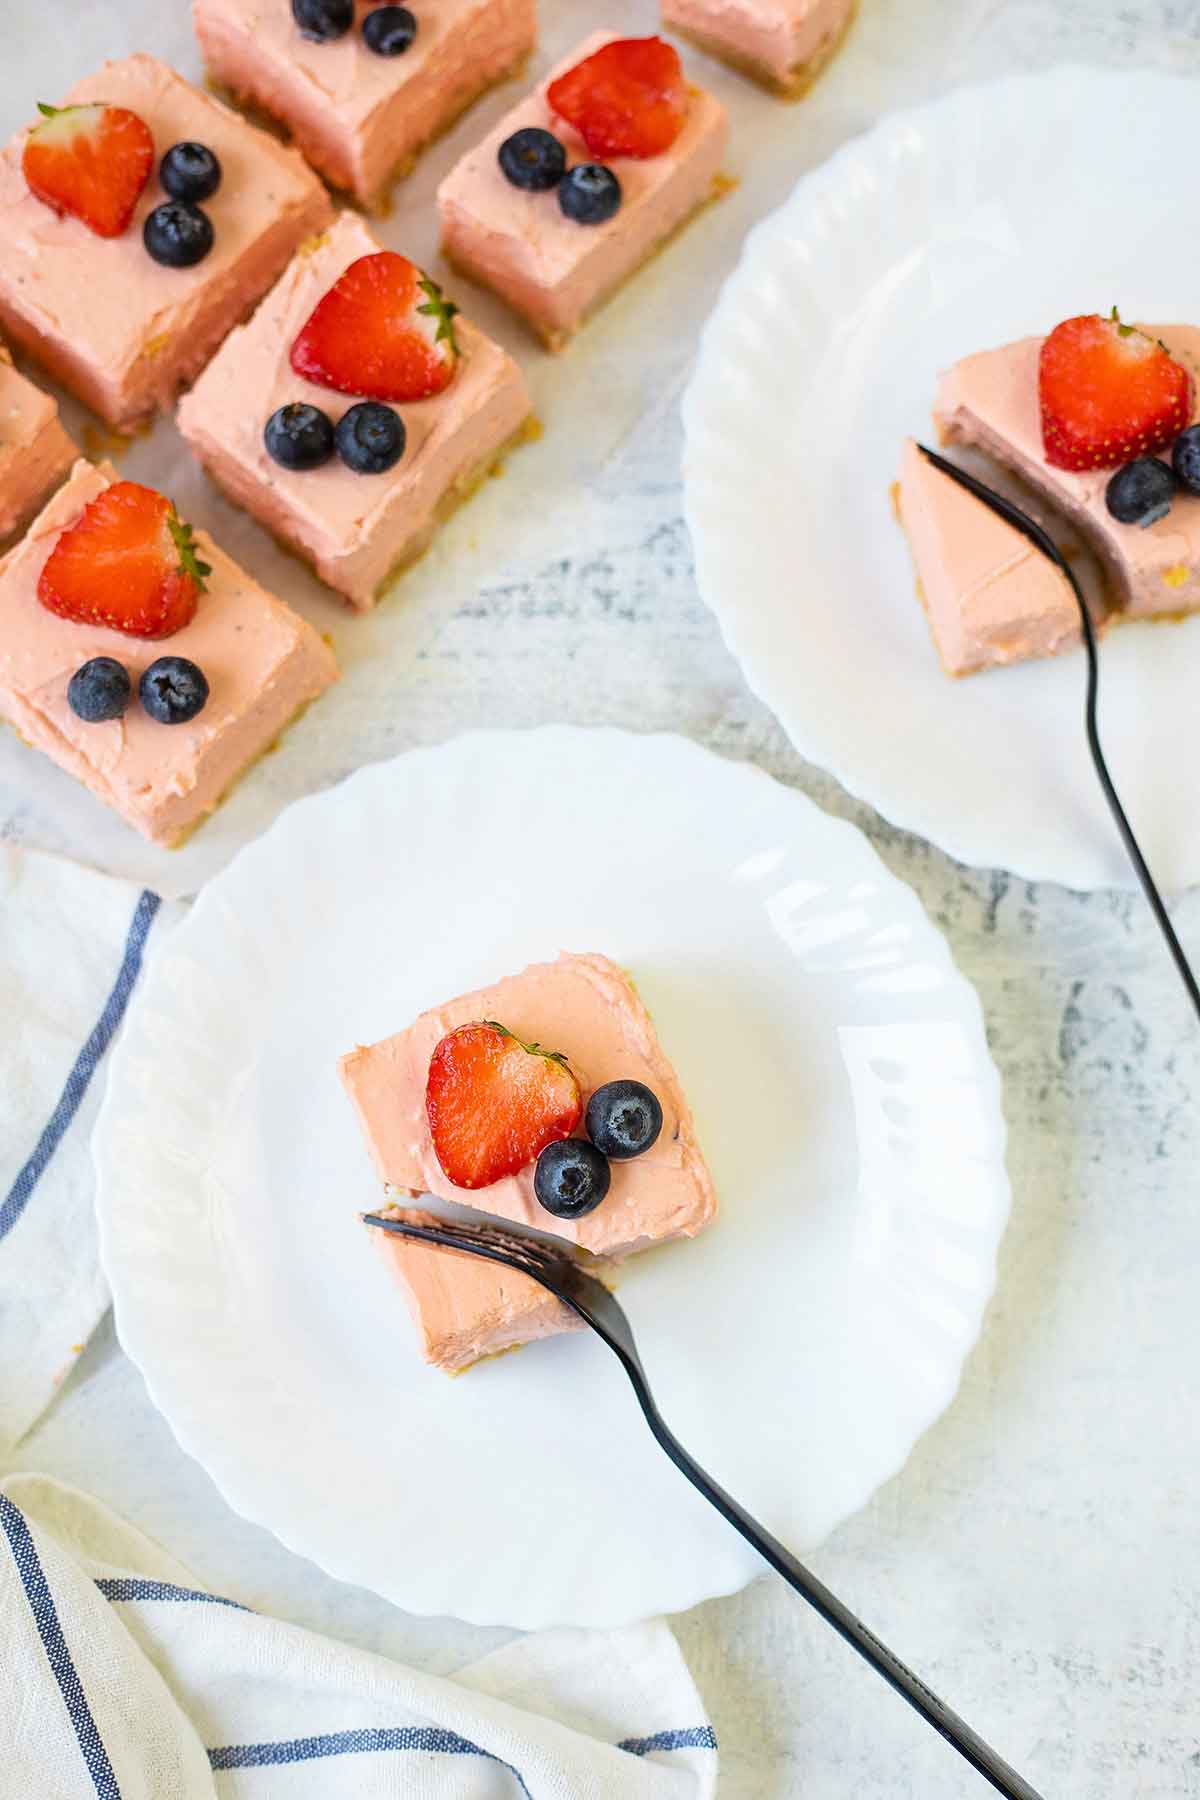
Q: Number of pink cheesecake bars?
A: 9